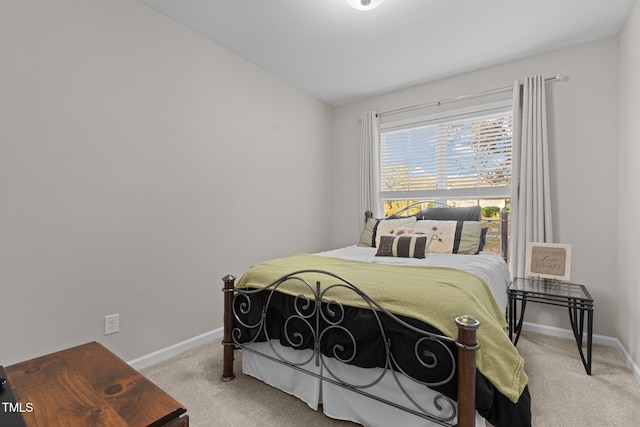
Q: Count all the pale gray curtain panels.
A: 2